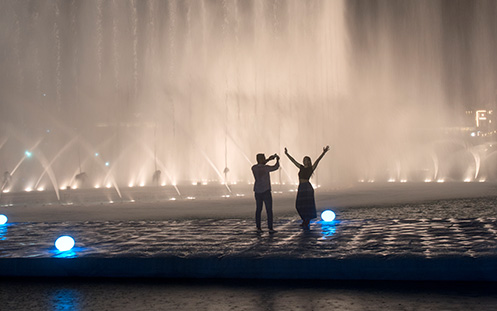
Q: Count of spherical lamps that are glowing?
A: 3